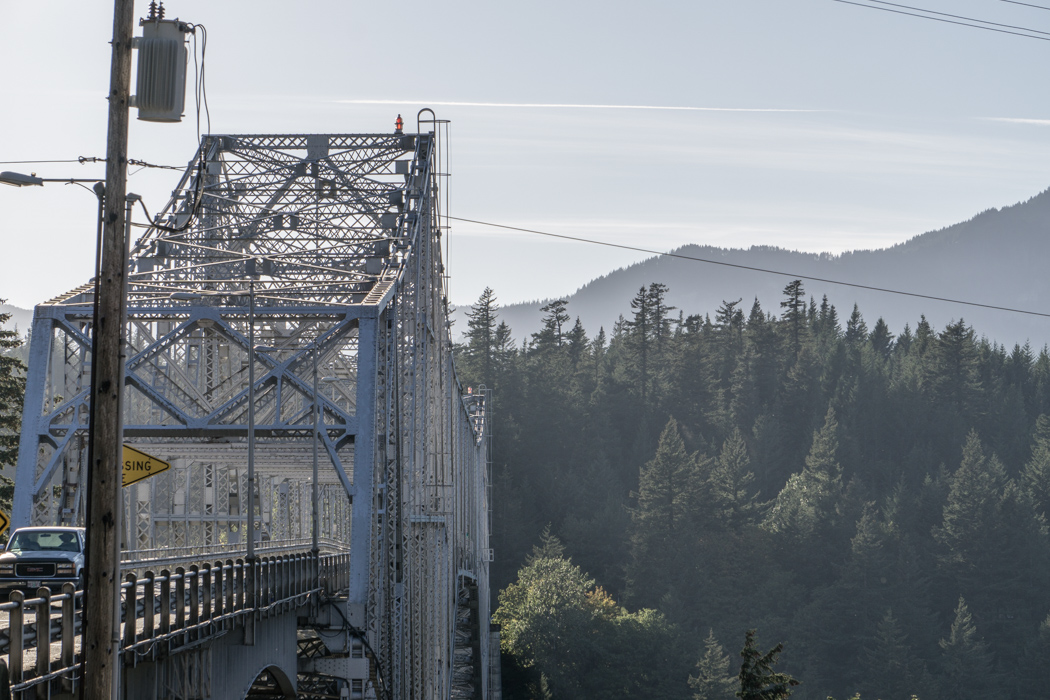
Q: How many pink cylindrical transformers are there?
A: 0